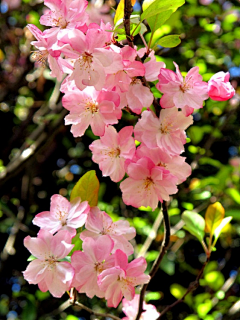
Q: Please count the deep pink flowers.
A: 1